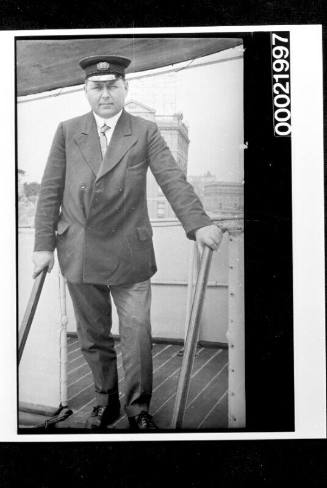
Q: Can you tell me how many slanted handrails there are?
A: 2